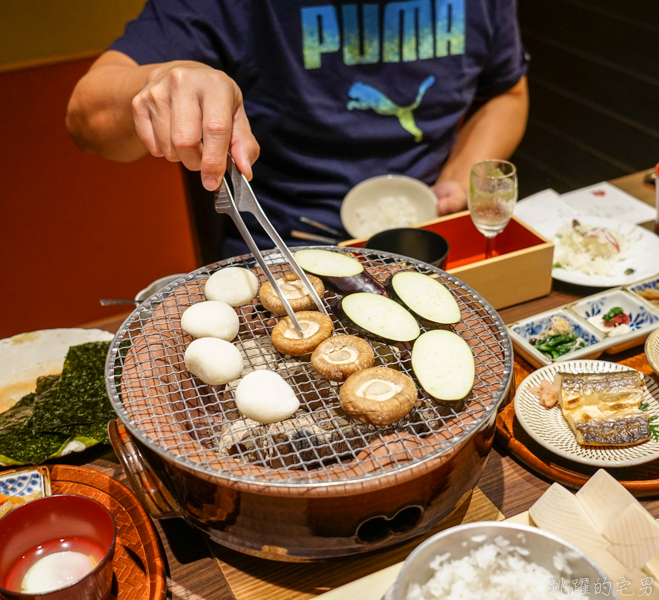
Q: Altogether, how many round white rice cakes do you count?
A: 4